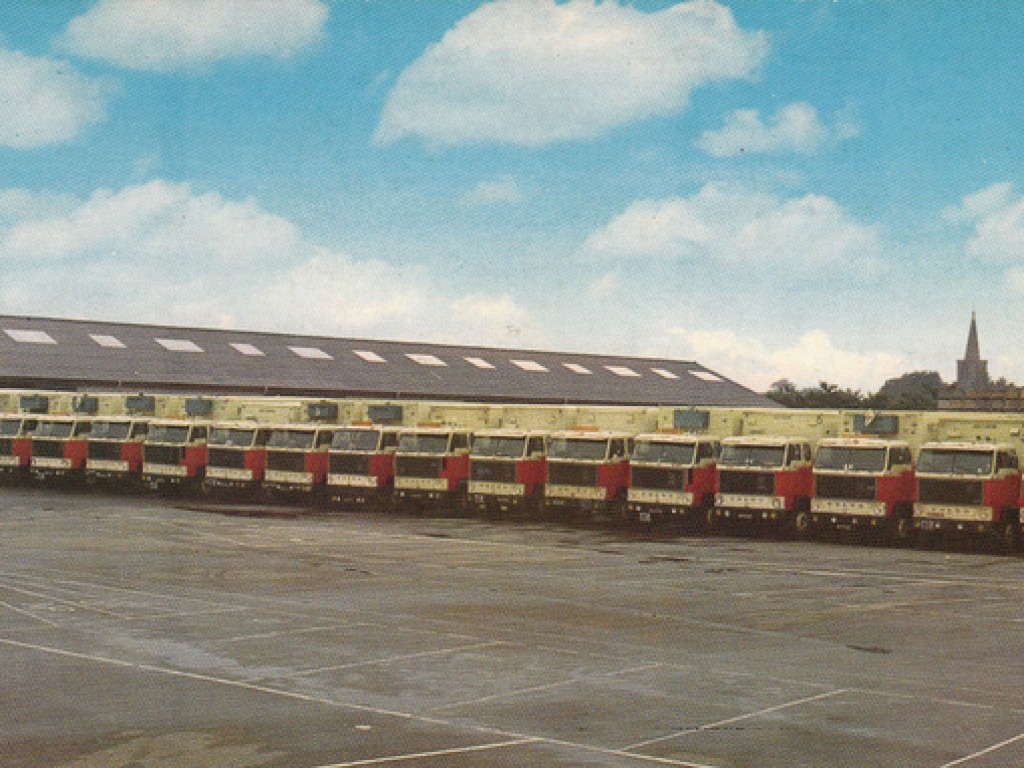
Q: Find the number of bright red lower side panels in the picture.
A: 14